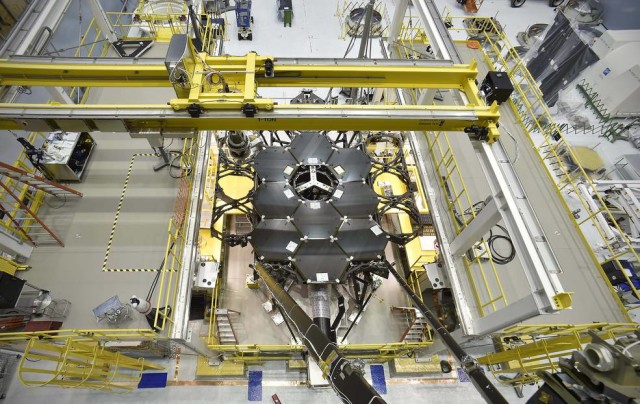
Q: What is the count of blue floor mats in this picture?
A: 4